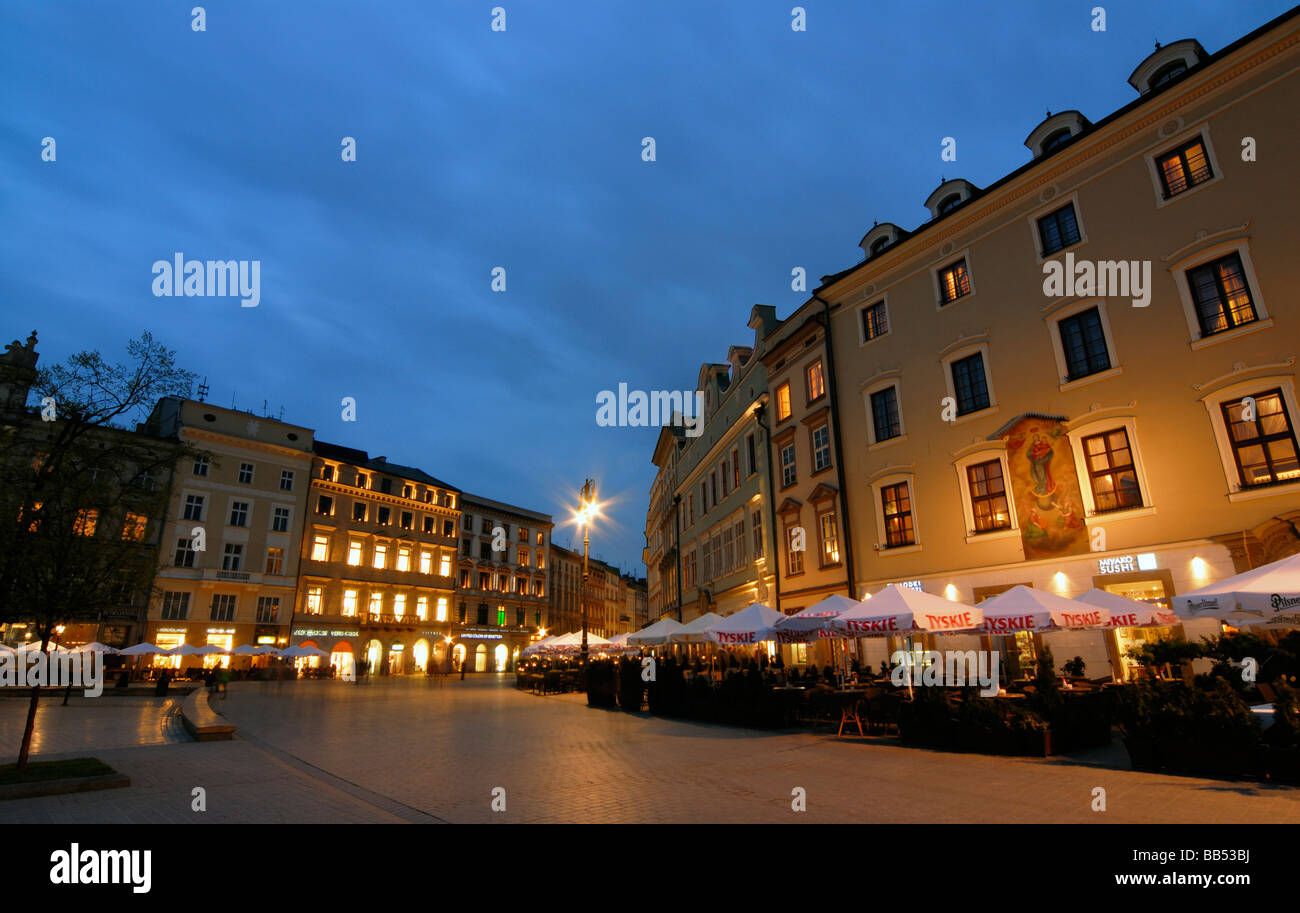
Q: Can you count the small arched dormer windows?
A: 4